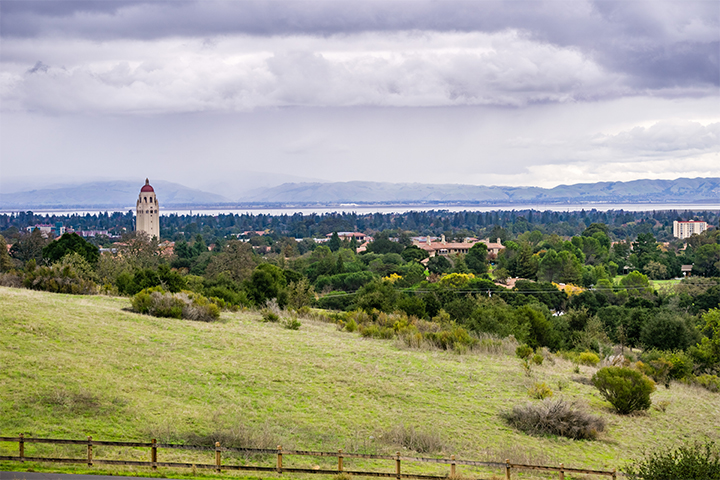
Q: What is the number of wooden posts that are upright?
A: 11